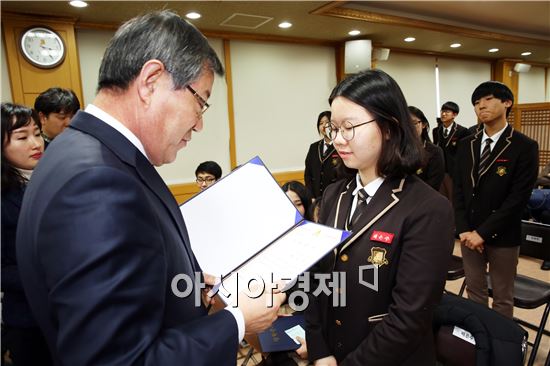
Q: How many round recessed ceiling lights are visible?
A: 8